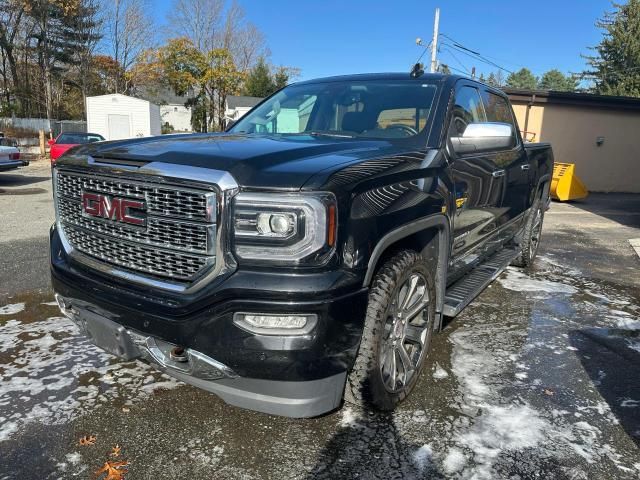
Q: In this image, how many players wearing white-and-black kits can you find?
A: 0